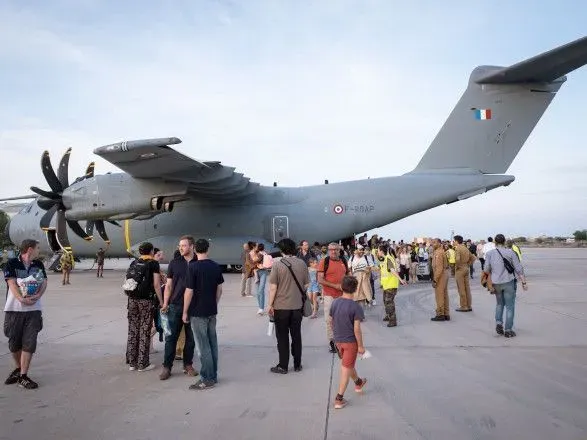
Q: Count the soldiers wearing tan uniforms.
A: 2